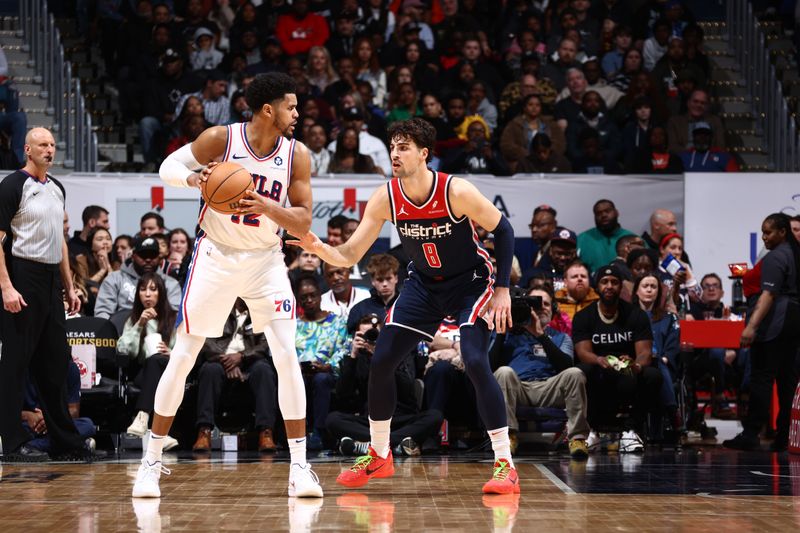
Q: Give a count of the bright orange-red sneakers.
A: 2